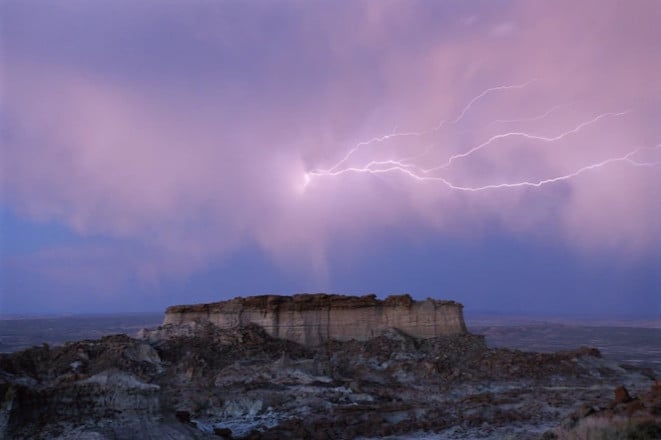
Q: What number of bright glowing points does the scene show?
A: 1